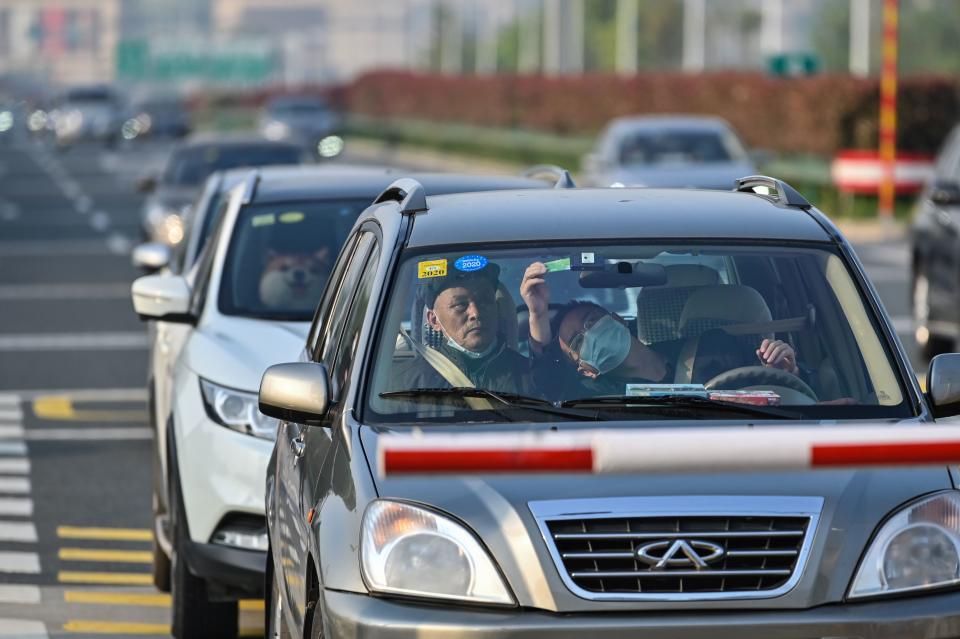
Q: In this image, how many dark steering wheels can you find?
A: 1